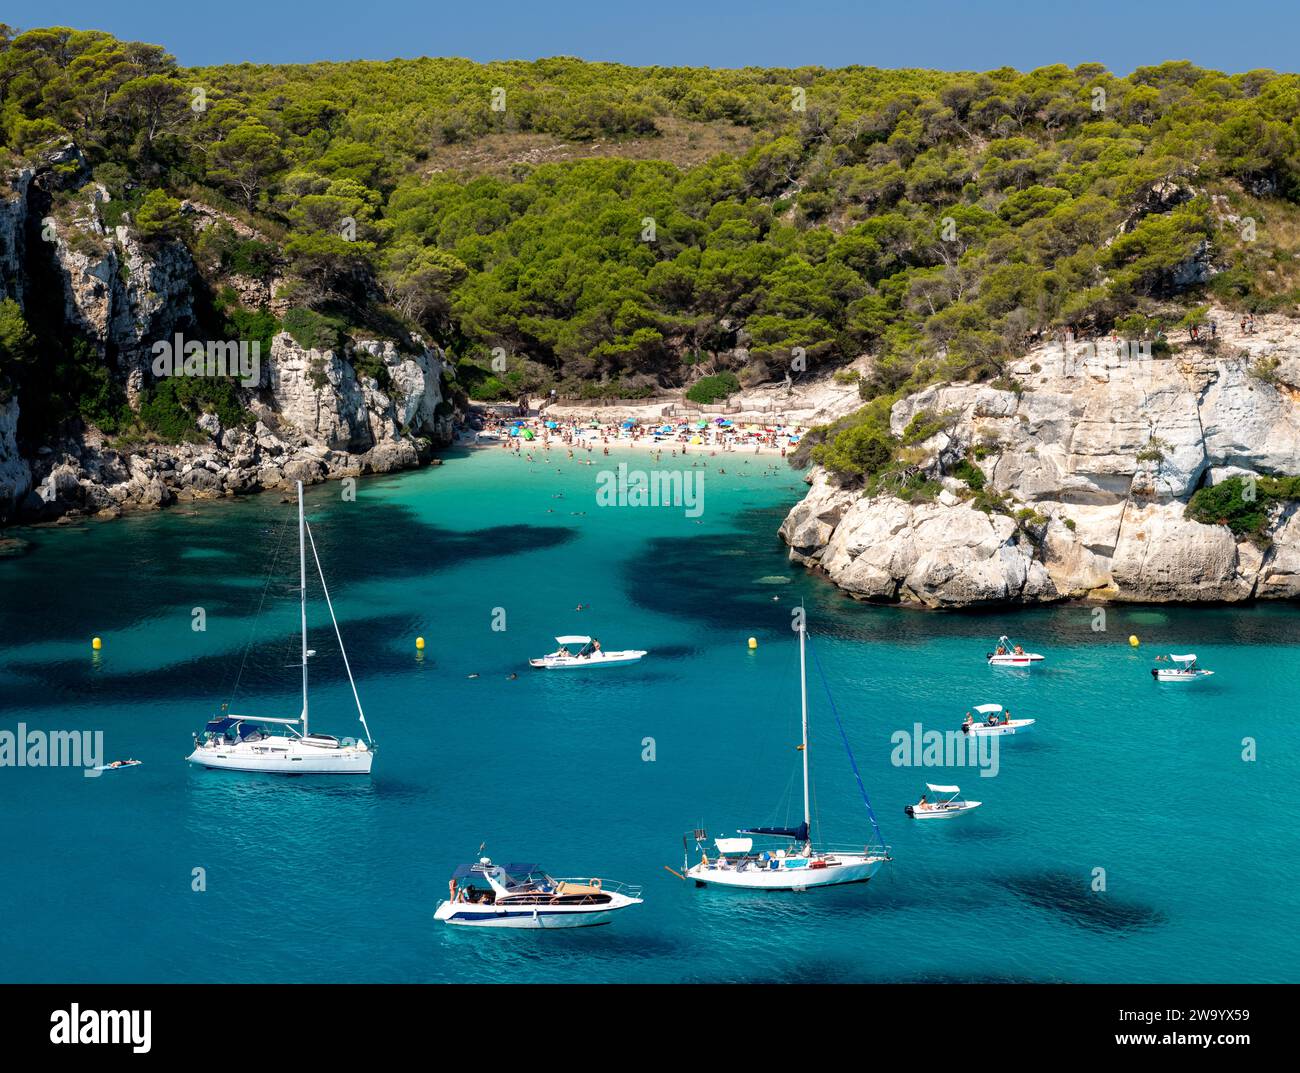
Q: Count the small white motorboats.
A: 5